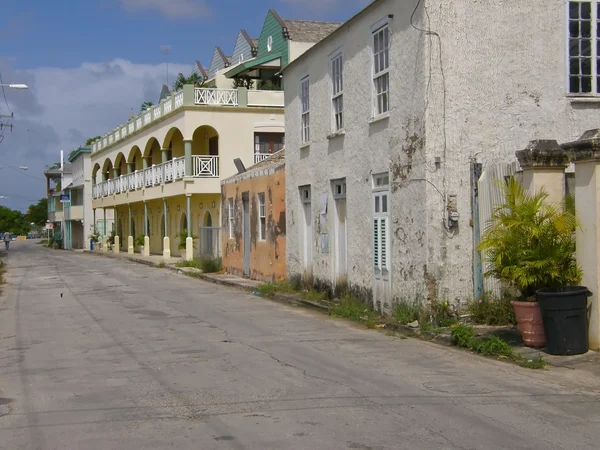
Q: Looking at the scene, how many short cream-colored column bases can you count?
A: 6